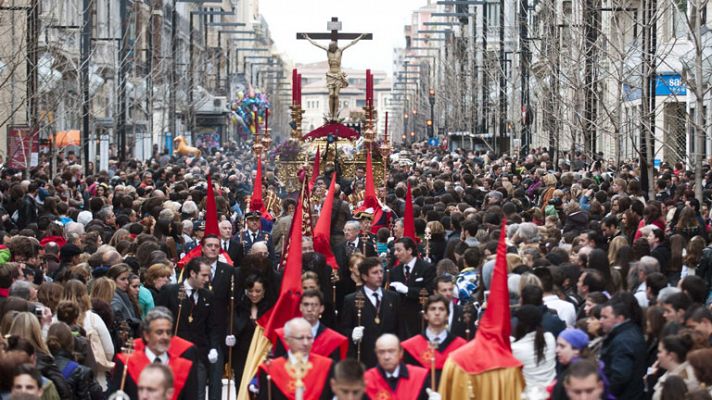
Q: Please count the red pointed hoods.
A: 8